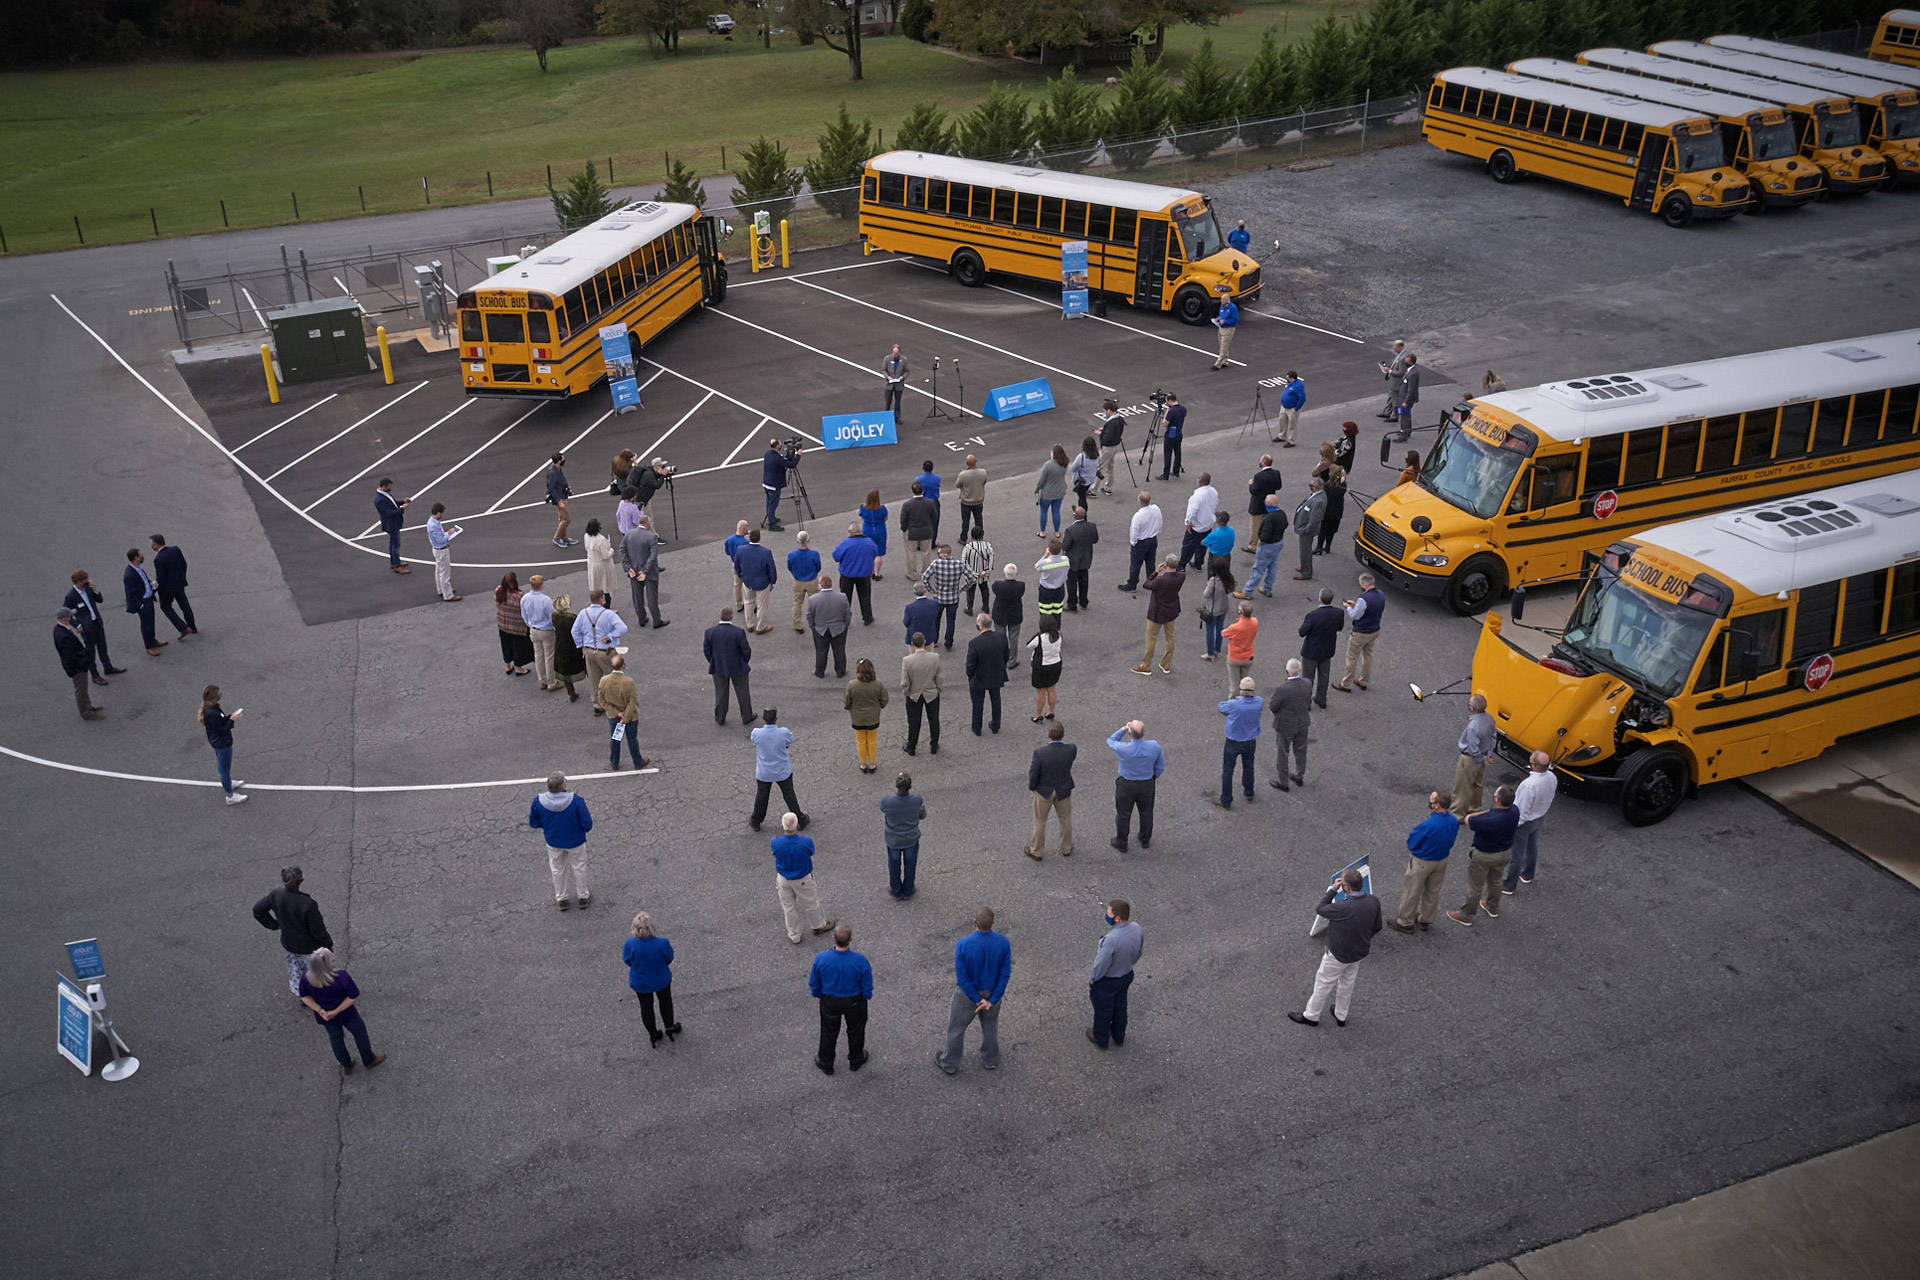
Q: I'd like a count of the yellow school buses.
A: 10